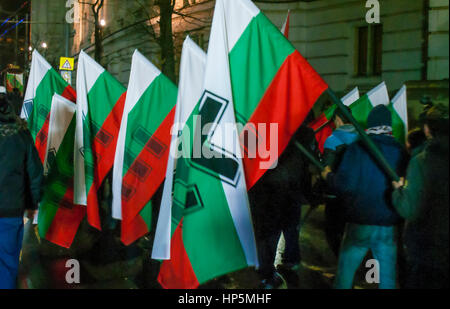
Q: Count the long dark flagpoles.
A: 2